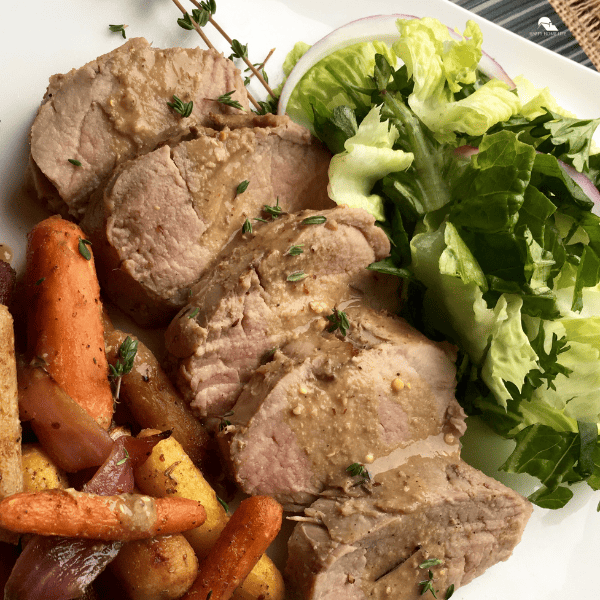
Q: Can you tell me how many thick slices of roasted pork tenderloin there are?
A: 5